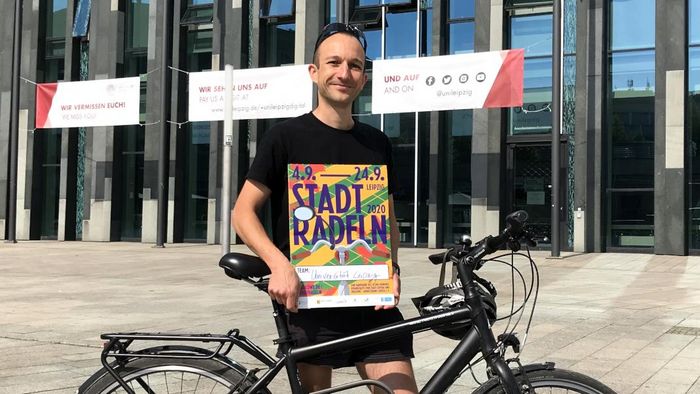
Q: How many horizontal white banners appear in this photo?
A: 3